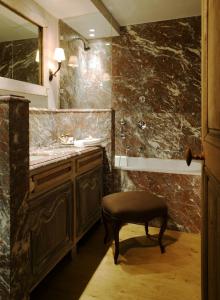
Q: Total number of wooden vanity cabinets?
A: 2